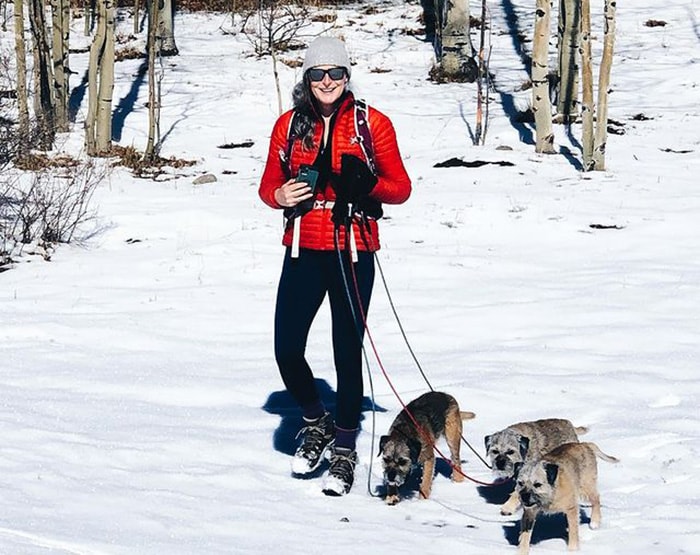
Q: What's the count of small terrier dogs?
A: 3